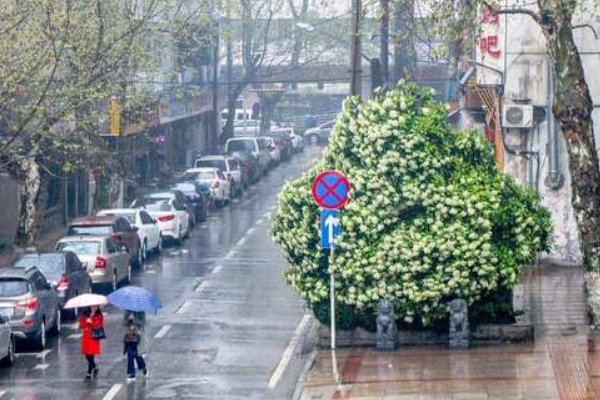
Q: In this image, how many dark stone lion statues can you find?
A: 2